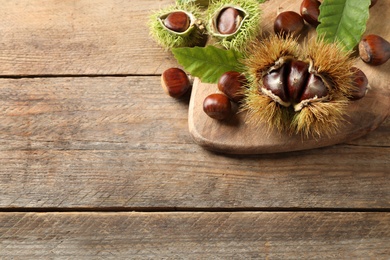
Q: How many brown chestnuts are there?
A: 13